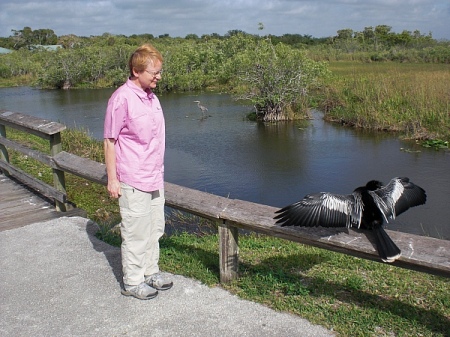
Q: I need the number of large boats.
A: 0